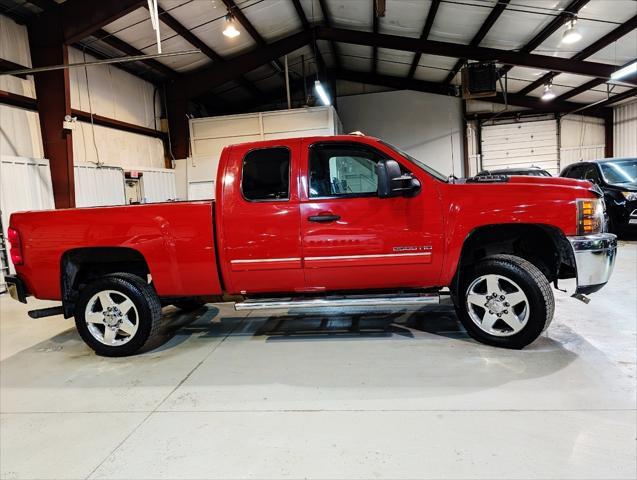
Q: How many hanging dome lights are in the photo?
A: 3